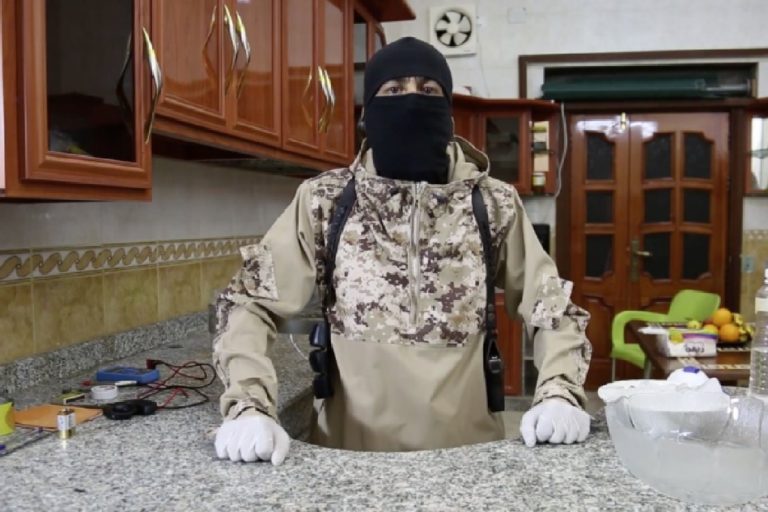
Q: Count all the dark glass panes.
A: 11